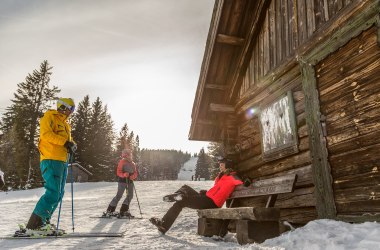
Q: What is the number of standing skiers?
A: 2